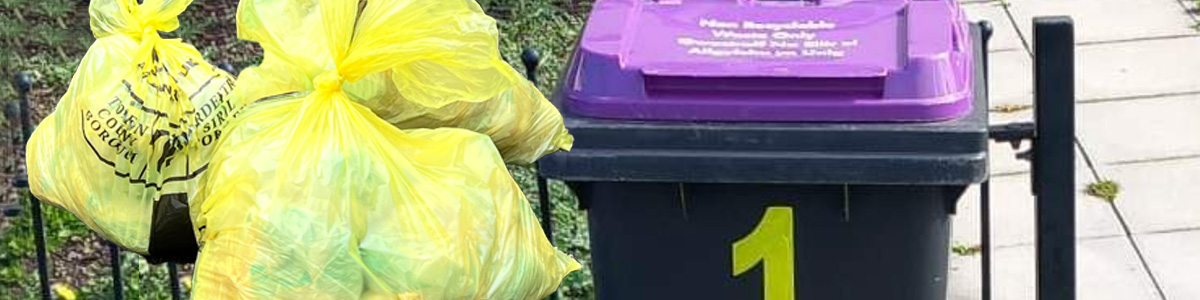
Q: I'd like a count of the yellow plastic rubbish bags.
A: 3